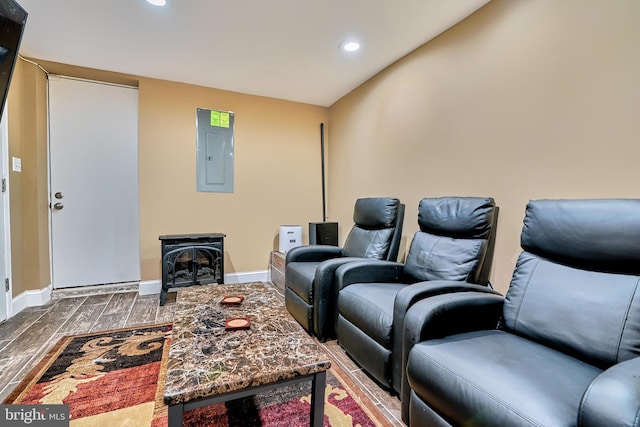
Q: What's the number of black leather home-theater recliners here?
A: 3